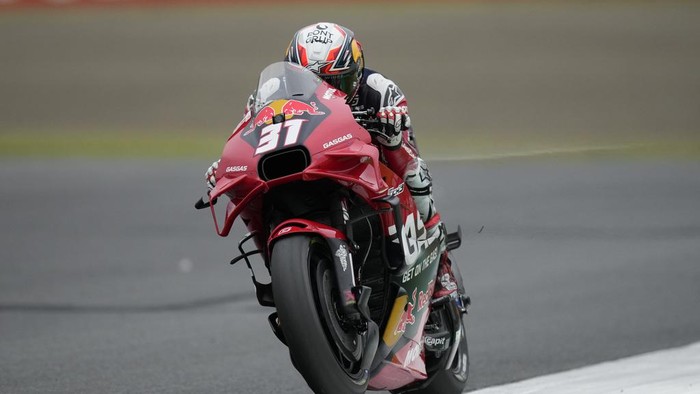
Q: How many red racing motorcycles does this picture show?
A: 1